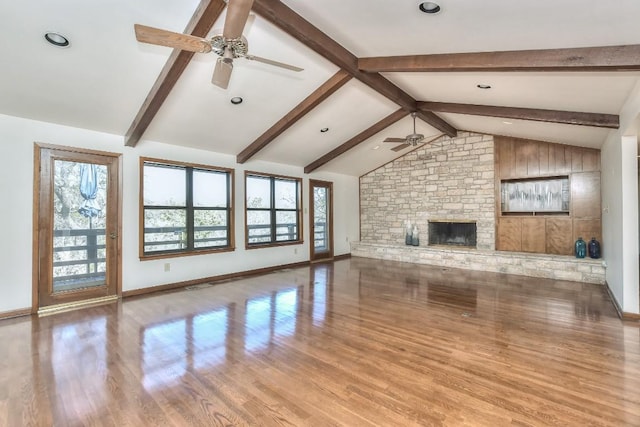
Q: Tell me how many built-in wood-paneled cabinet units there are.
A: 1